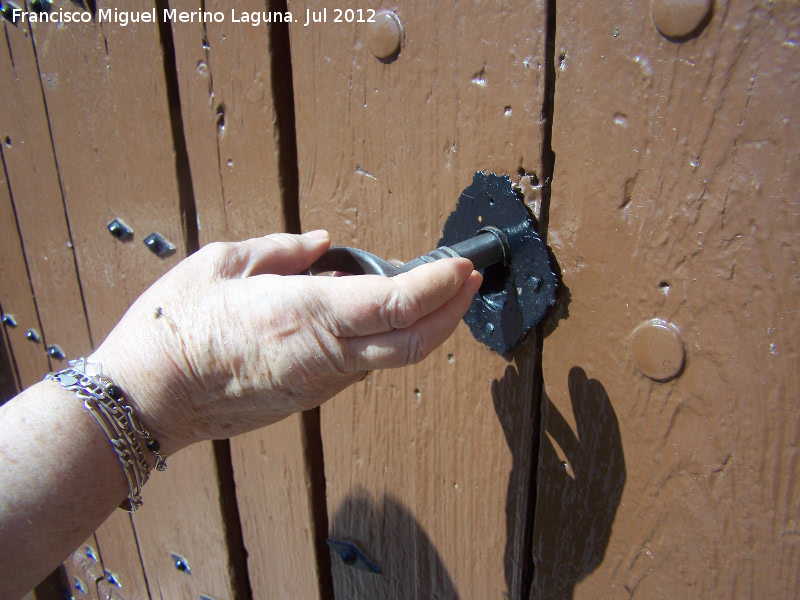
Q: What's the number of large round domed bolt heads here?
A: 3